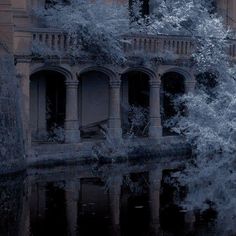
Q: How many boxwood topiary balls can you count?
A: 0